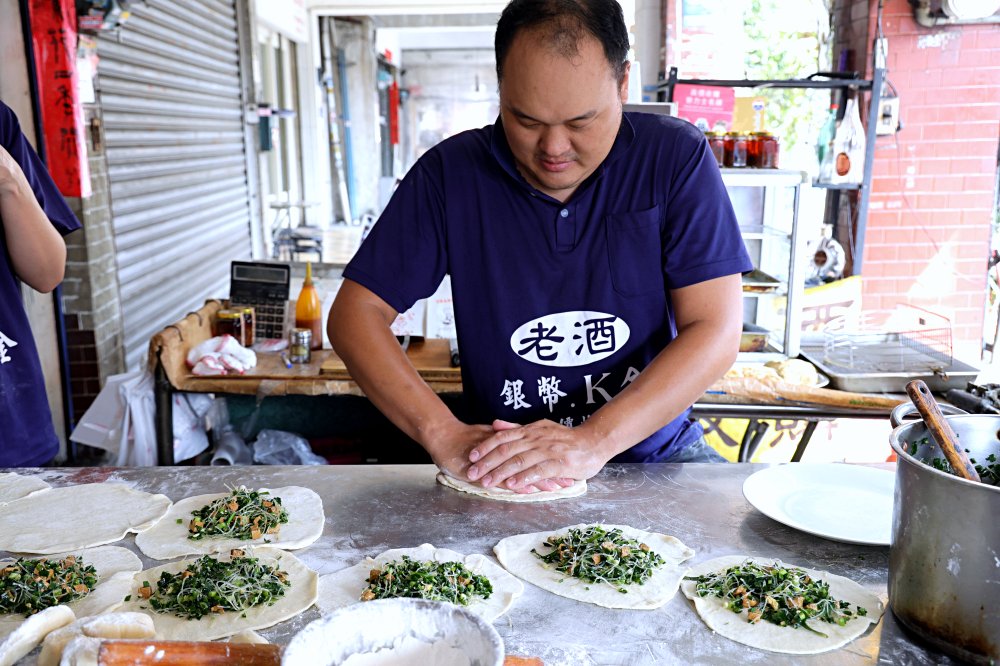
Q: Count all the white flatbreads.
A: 9